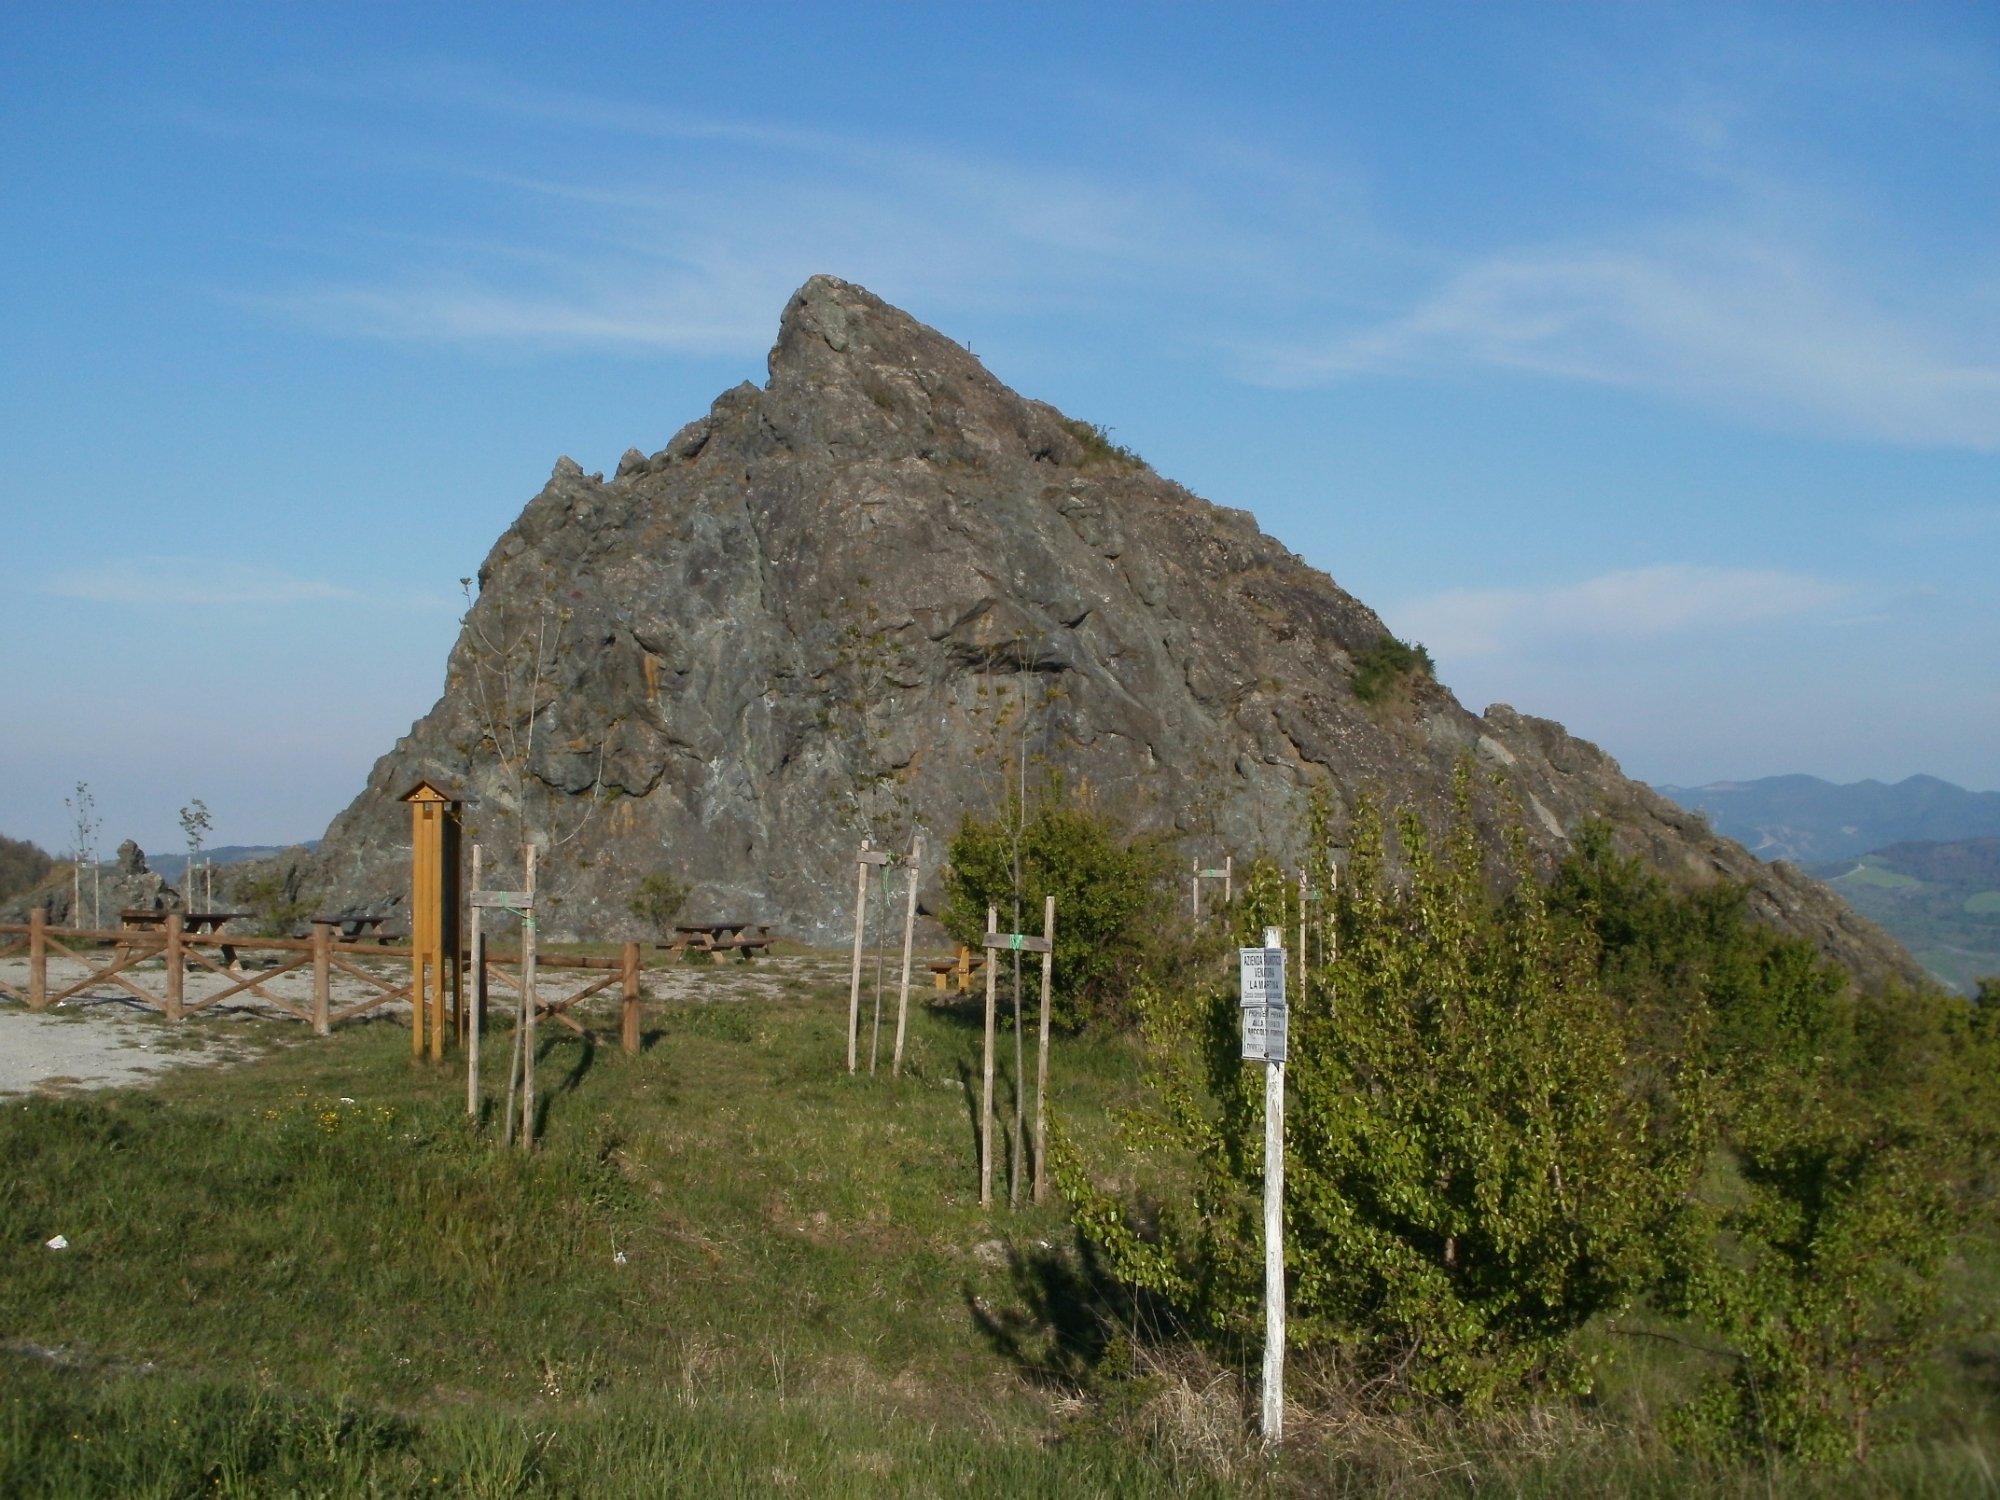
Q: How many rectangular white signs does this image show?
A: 2